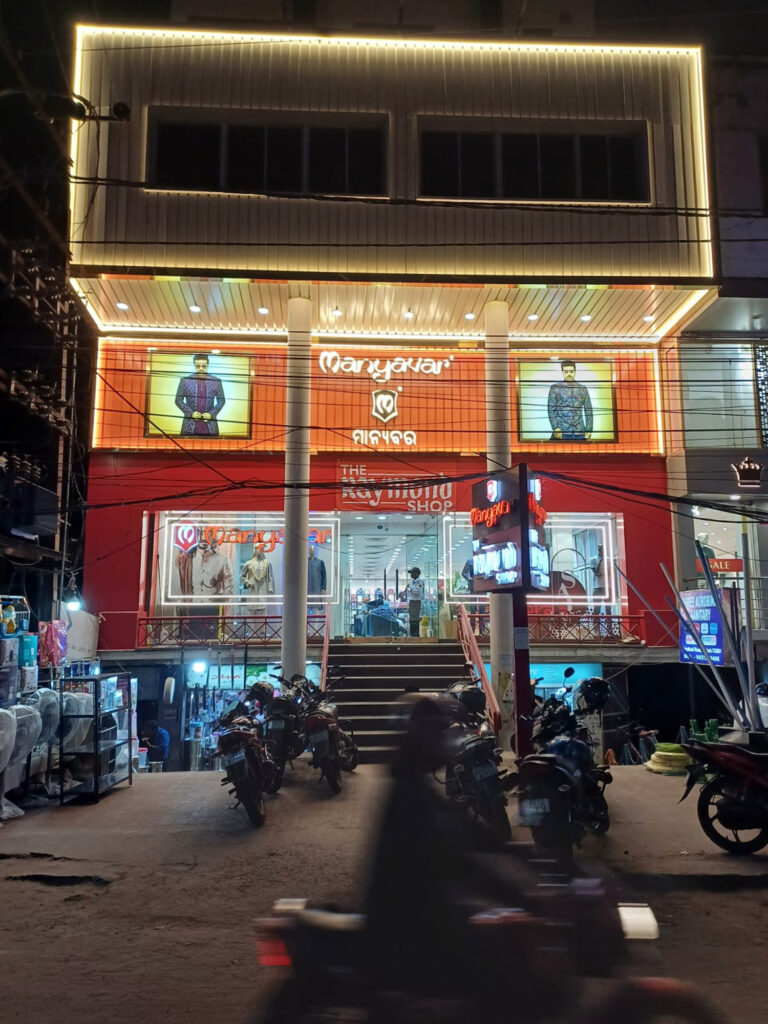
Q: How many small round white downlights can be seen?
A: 9